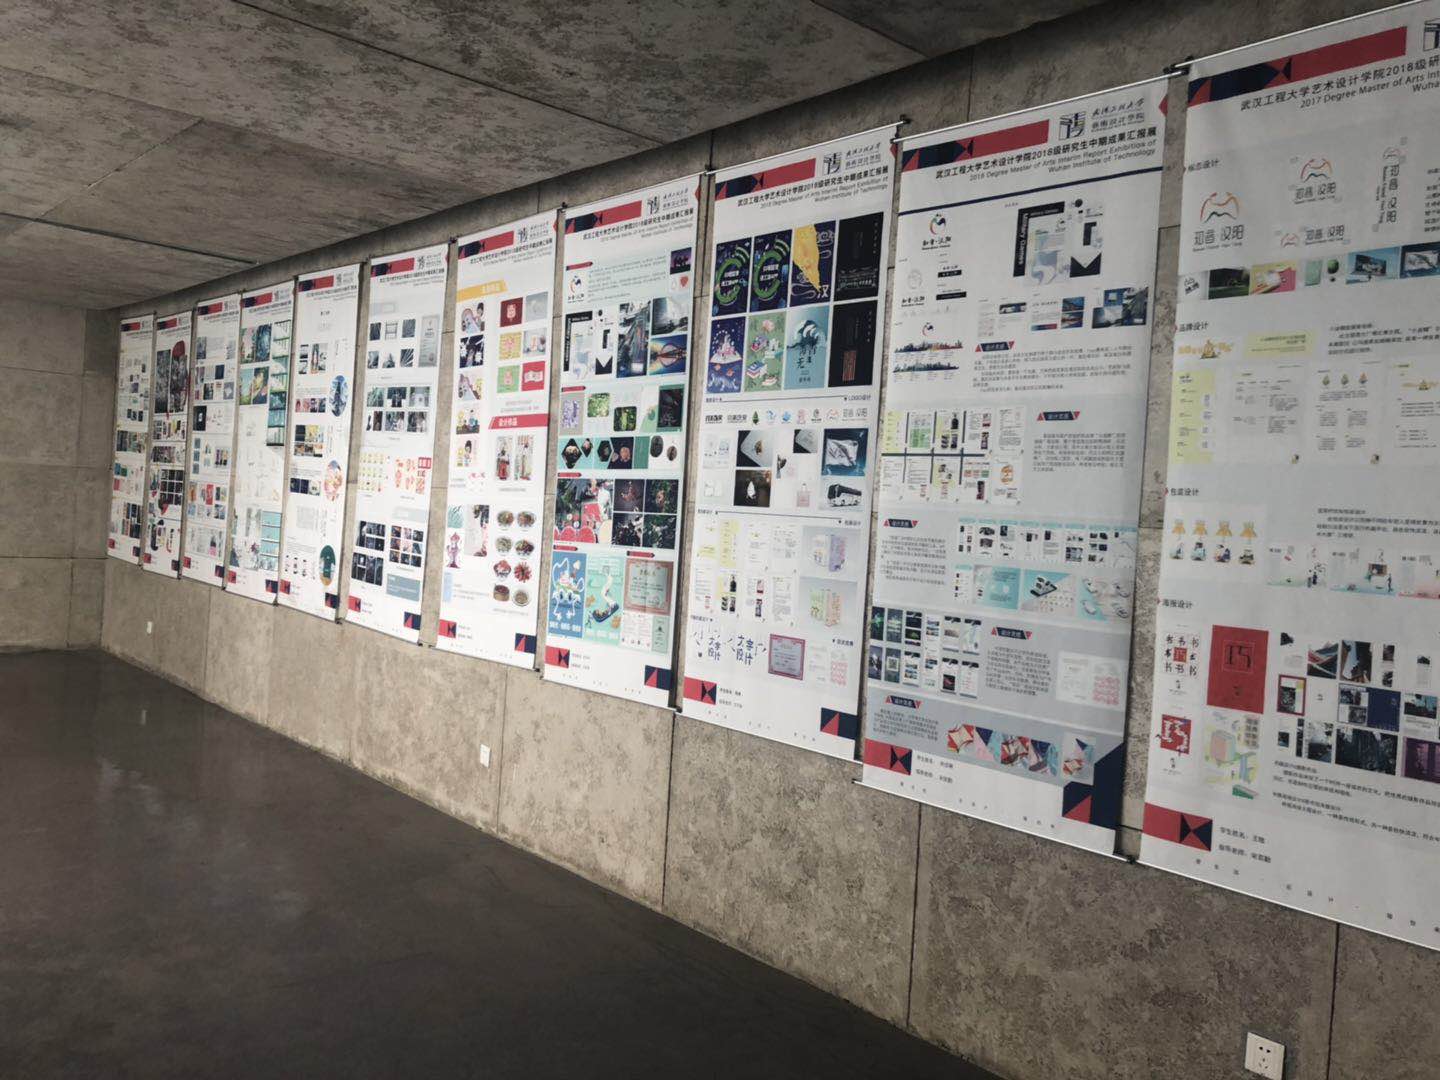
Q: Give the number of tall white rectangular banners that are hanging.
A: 11